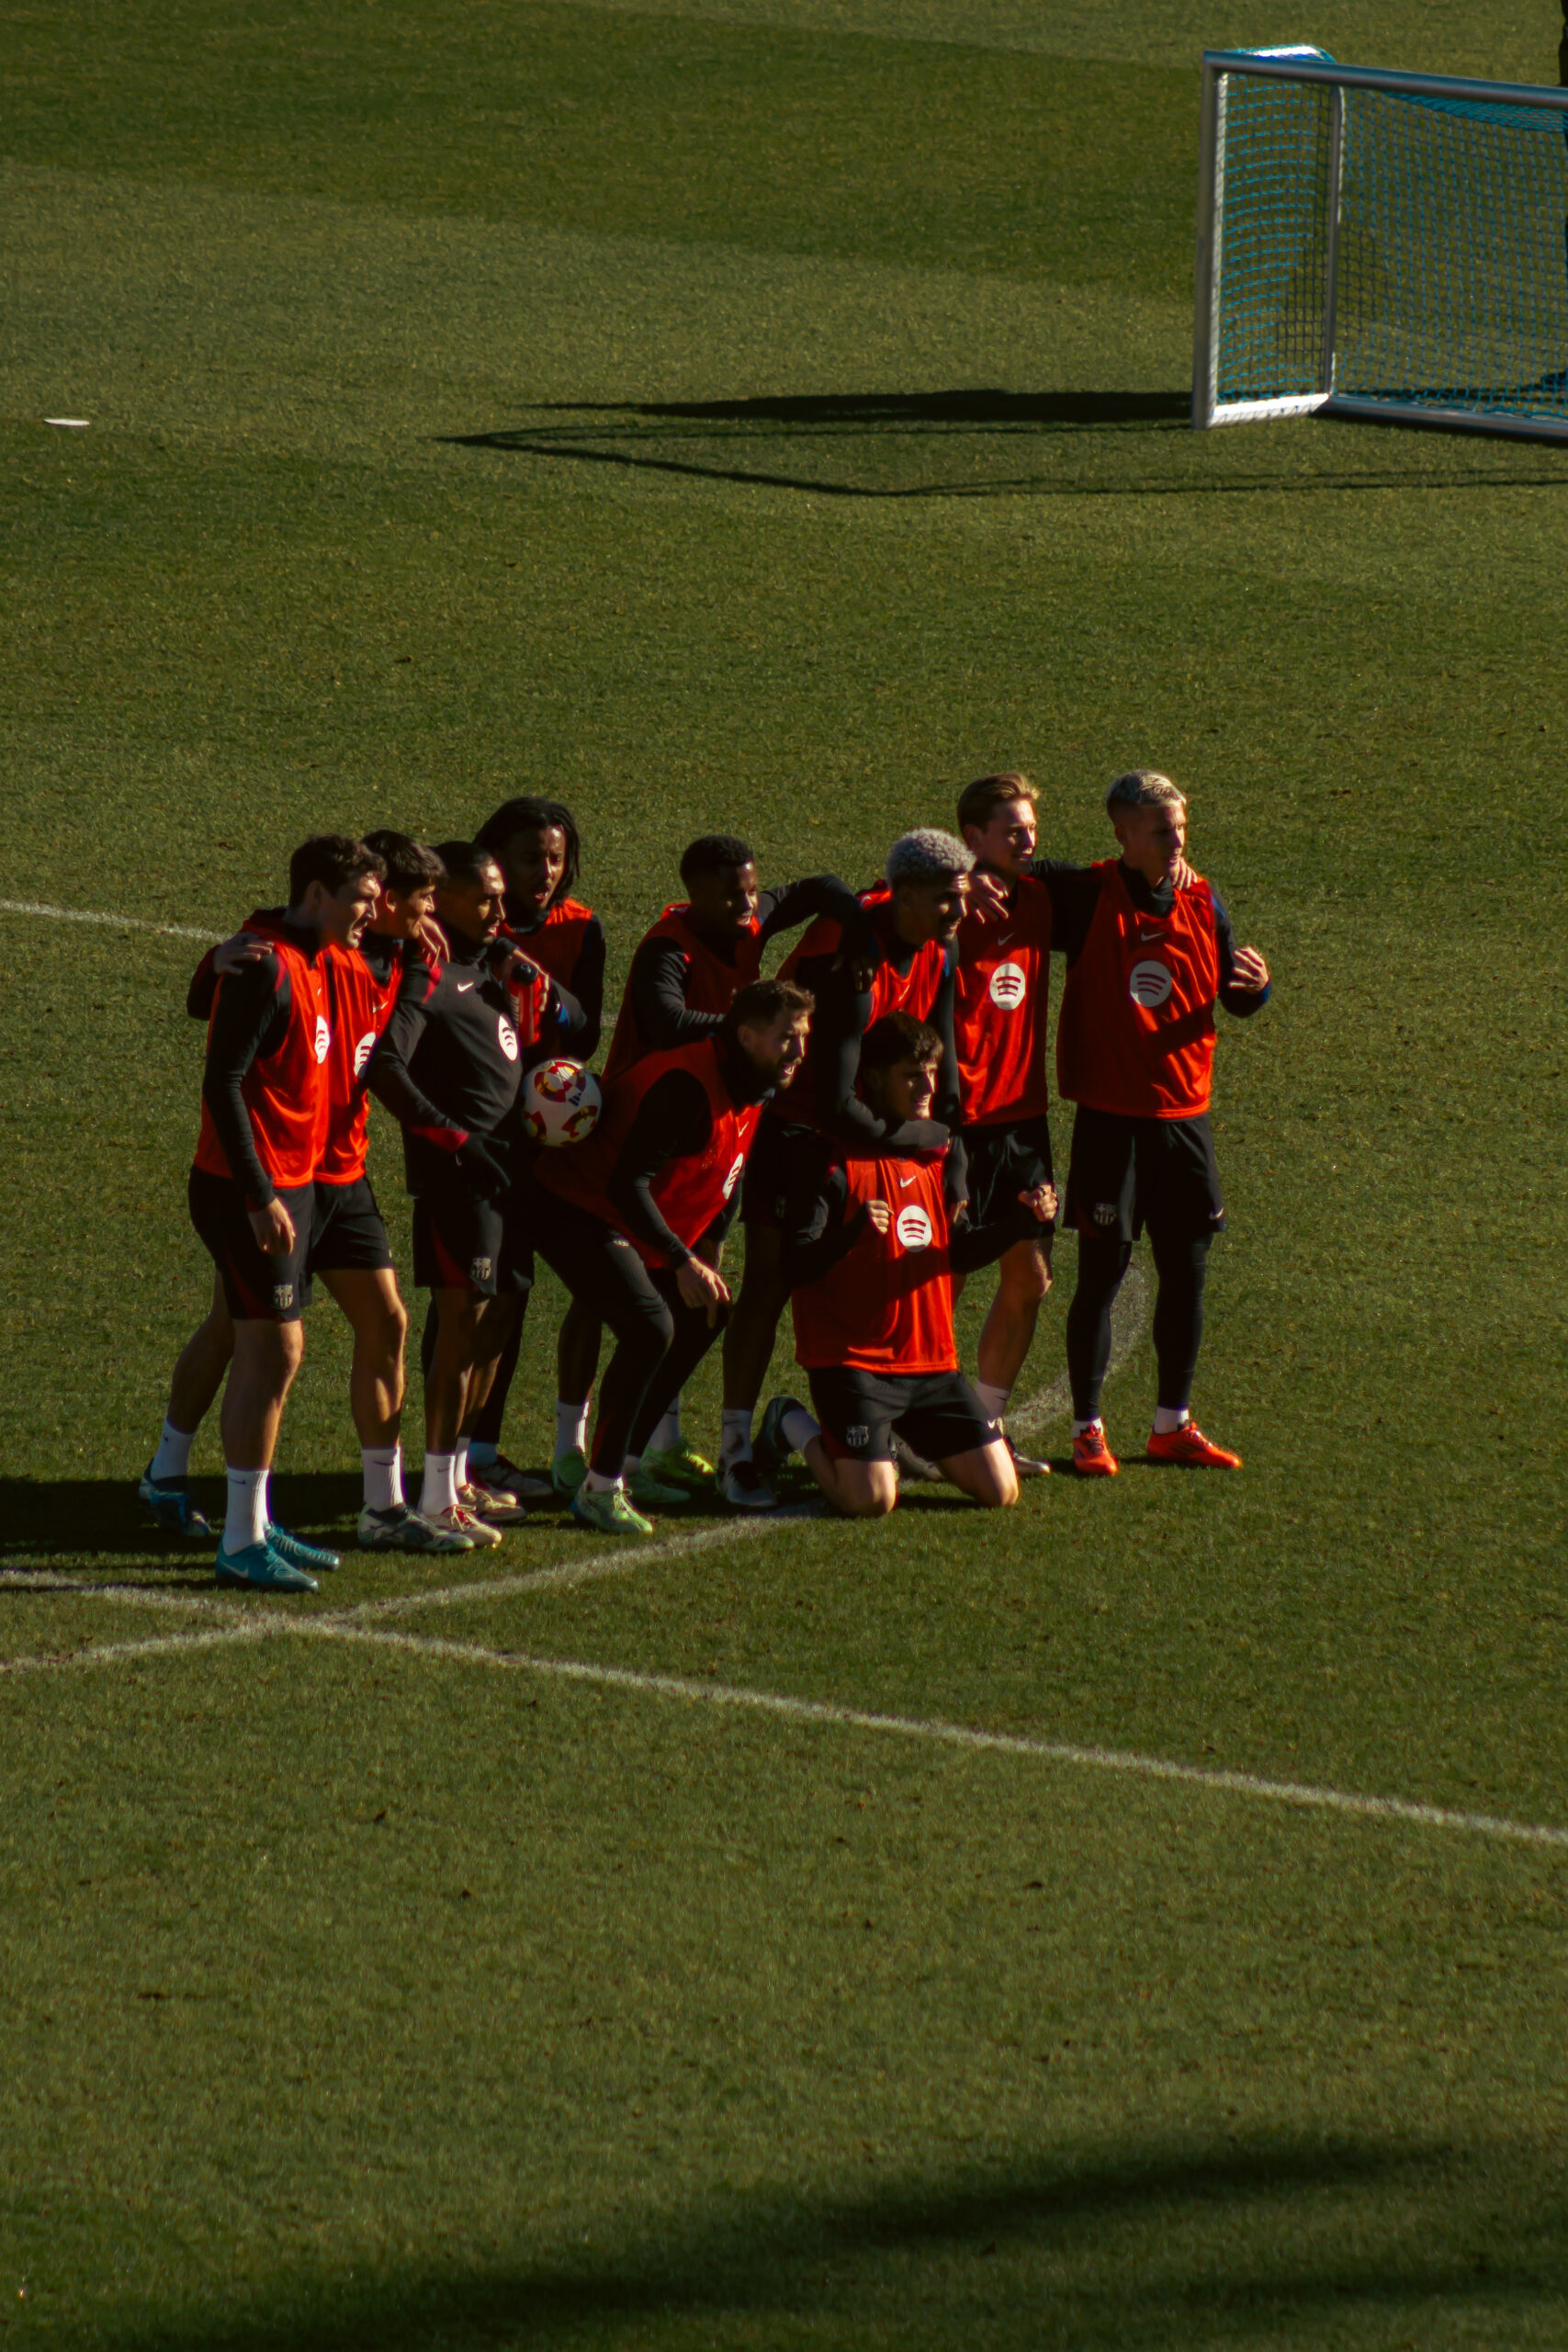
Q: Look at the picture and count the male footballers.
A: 10